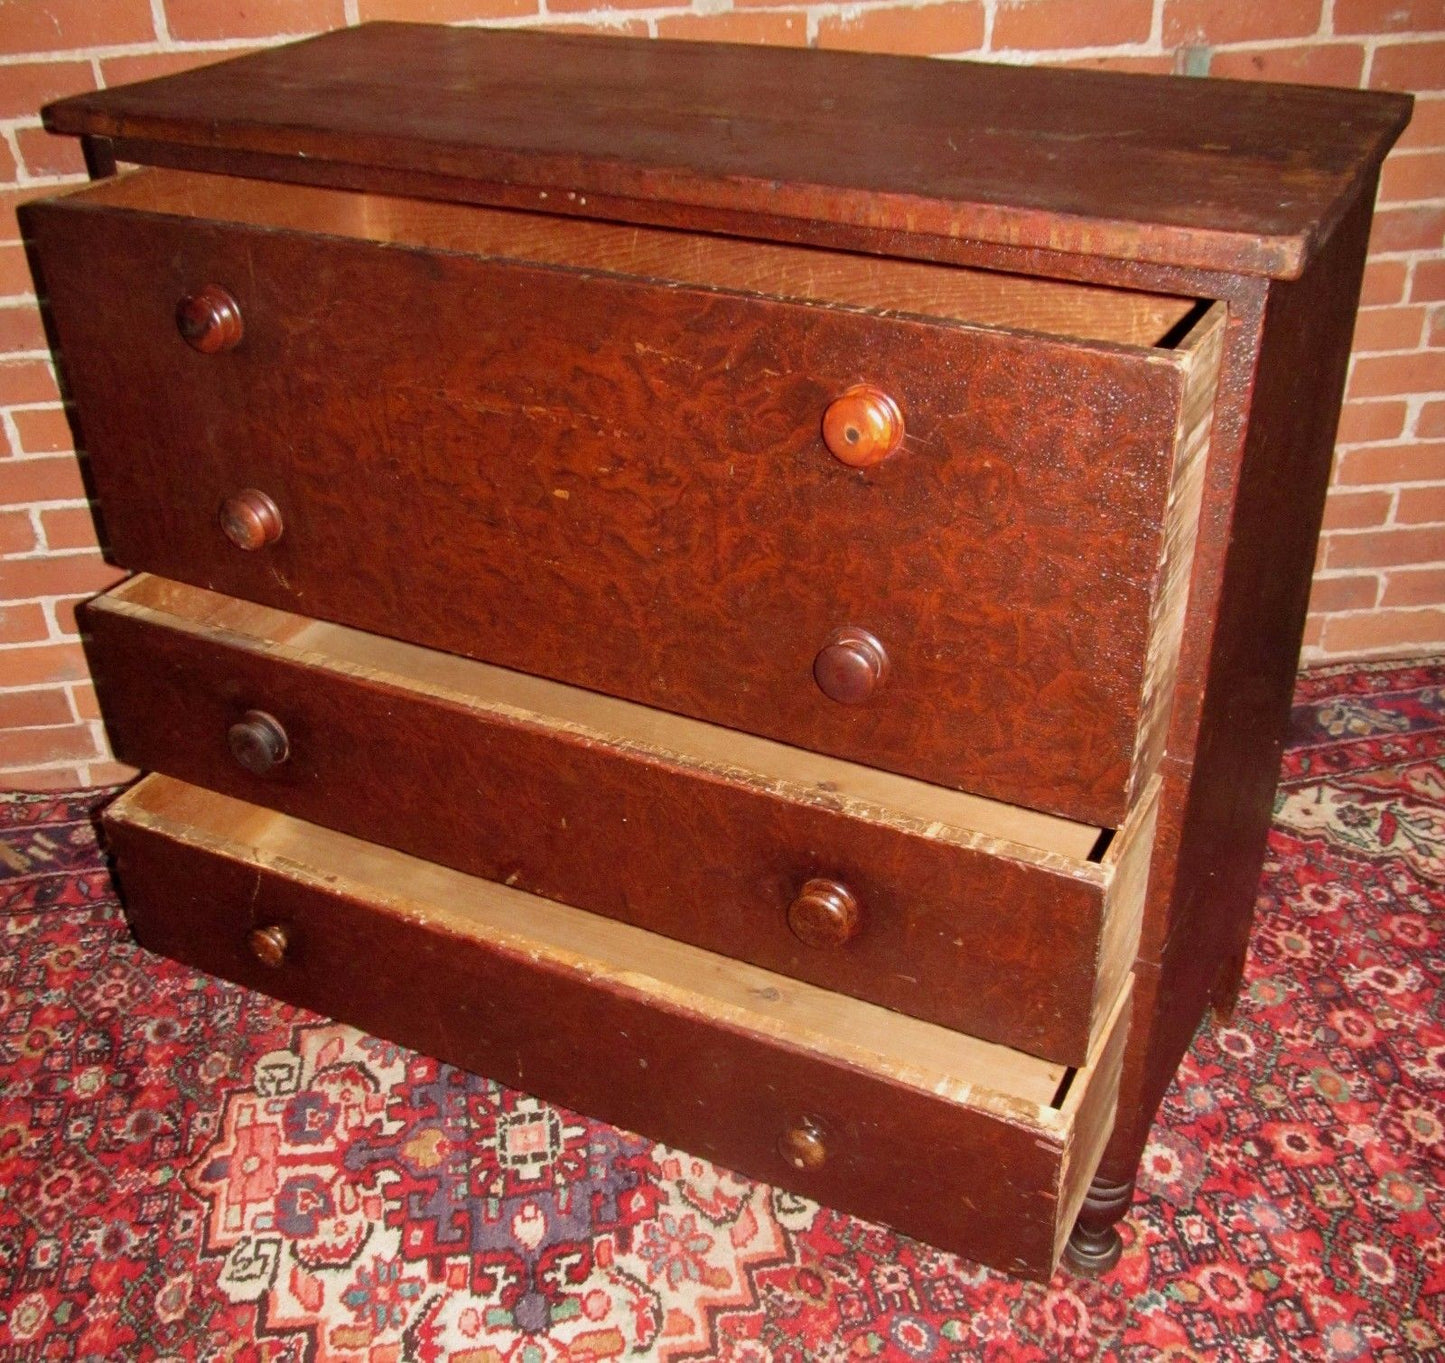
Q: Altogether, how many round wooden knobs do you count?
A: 8